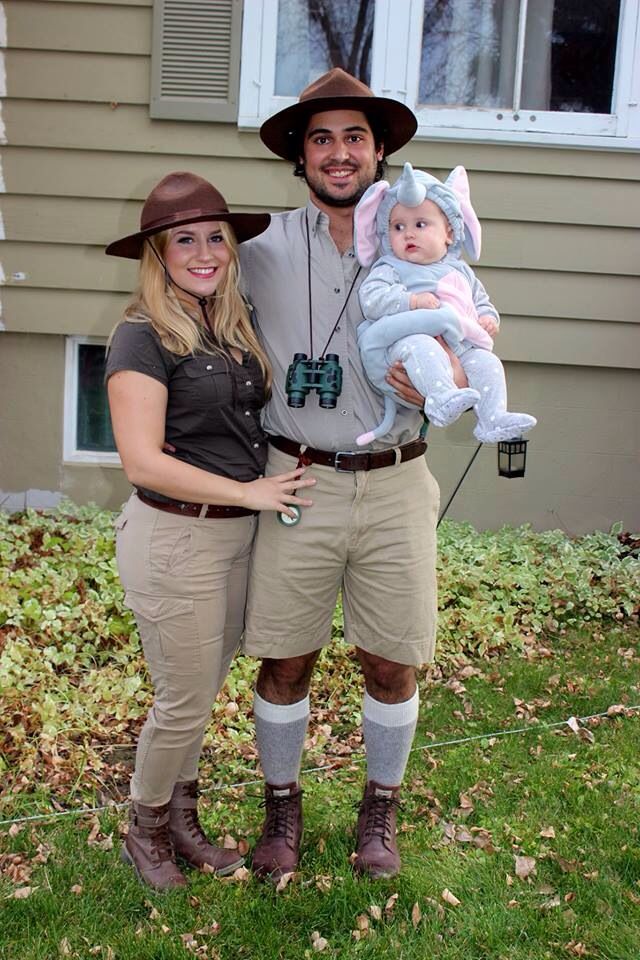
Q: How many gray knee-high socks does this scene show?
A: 2